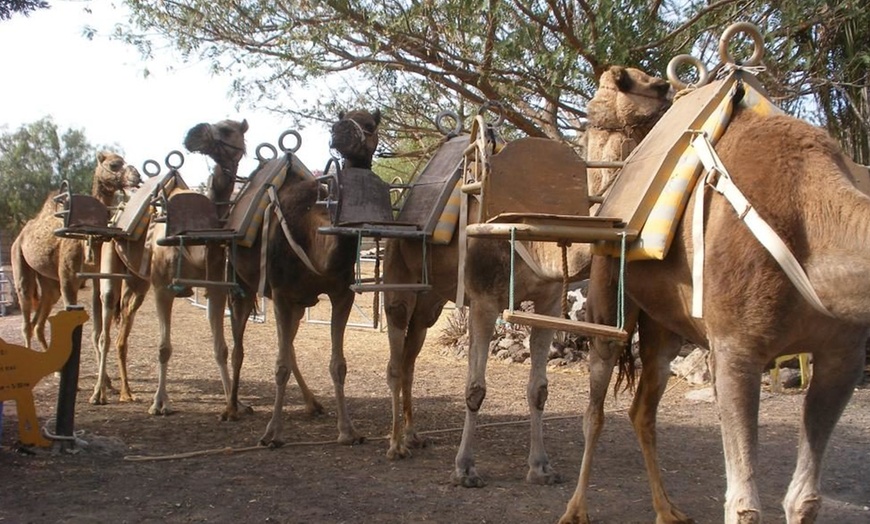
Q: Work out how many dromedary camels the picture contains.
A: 5